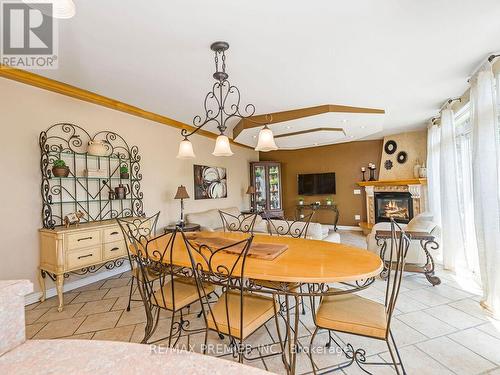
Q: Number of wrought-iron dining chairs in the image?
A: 6